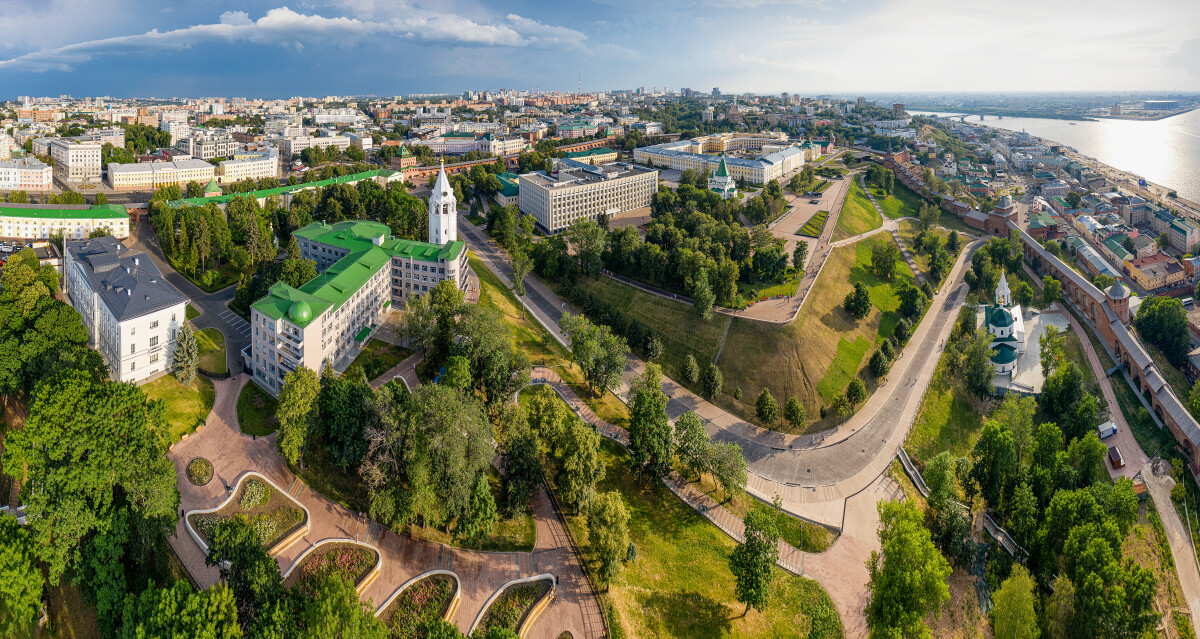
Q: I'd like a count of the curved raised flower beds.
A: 4